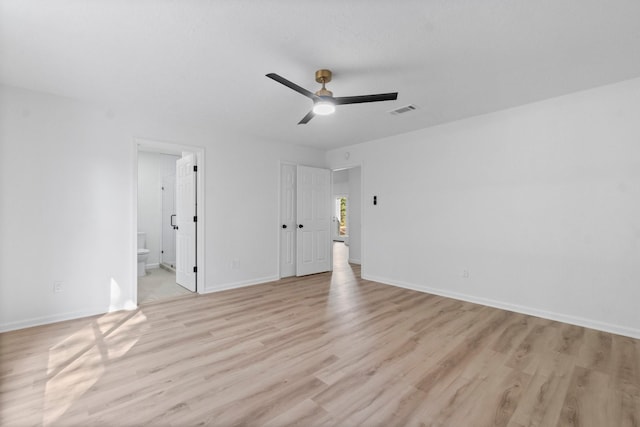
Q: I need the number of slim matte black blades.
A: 3